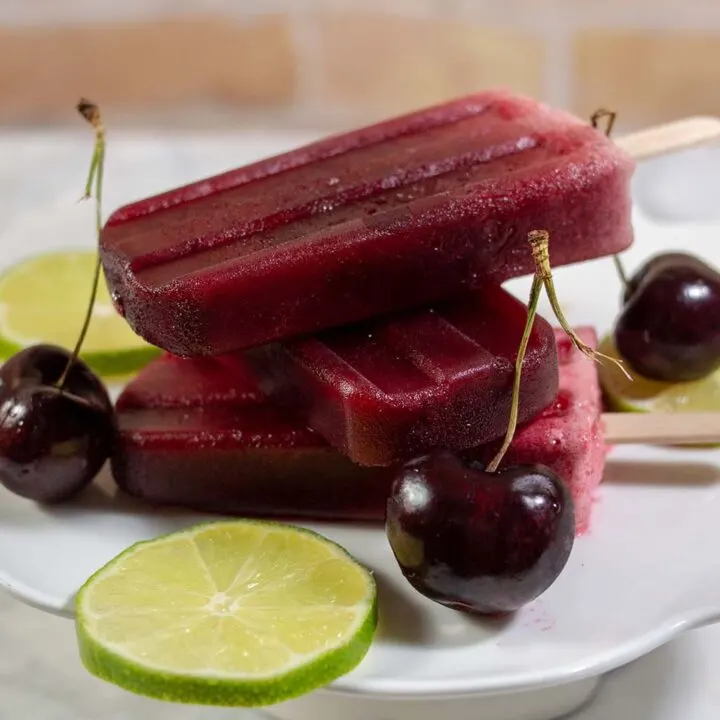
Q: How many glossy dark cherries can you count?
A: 3